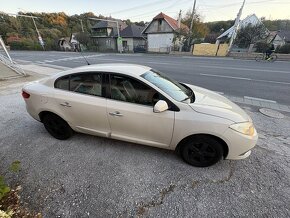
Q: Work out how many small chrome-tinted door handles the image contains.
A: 2